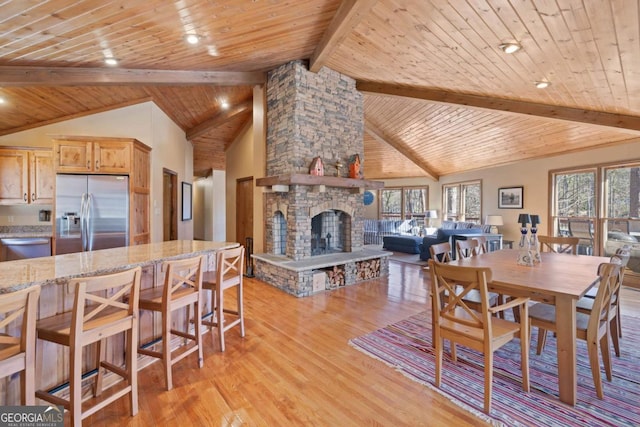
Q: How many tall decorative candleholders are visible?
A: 2